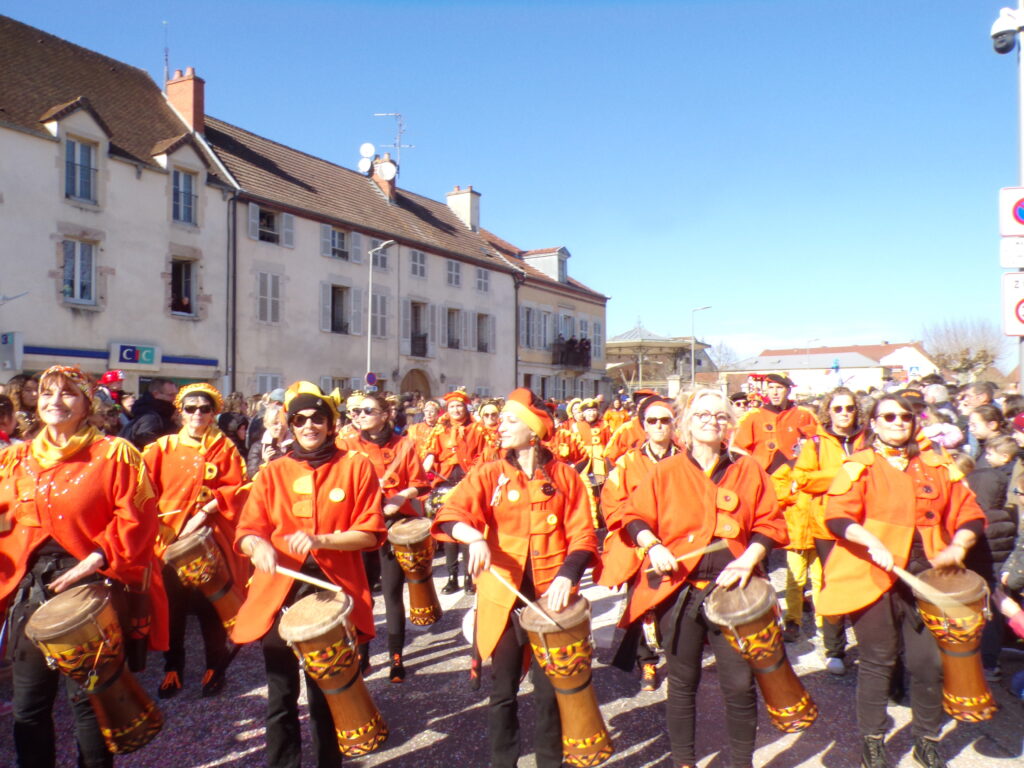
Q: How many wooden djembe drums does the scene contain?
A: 7